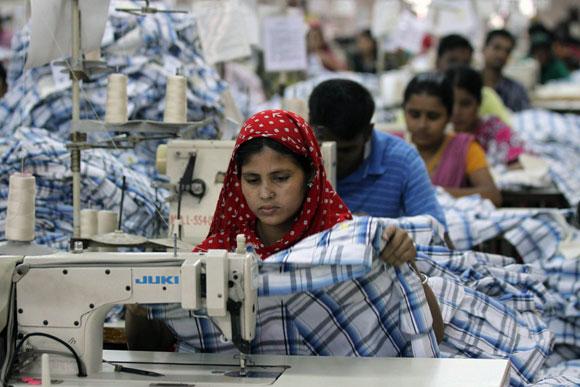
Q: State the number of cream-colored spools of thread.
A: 5